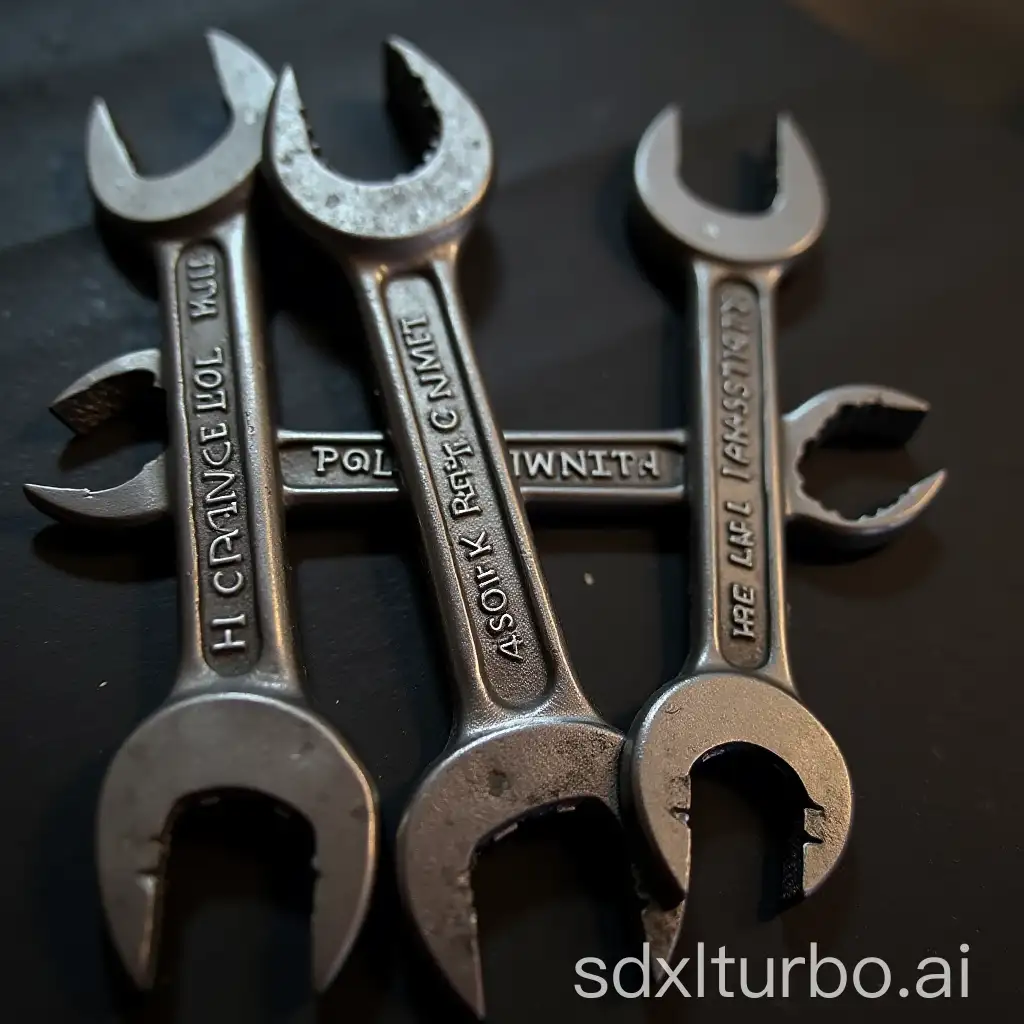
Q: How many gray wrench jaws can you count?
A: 8